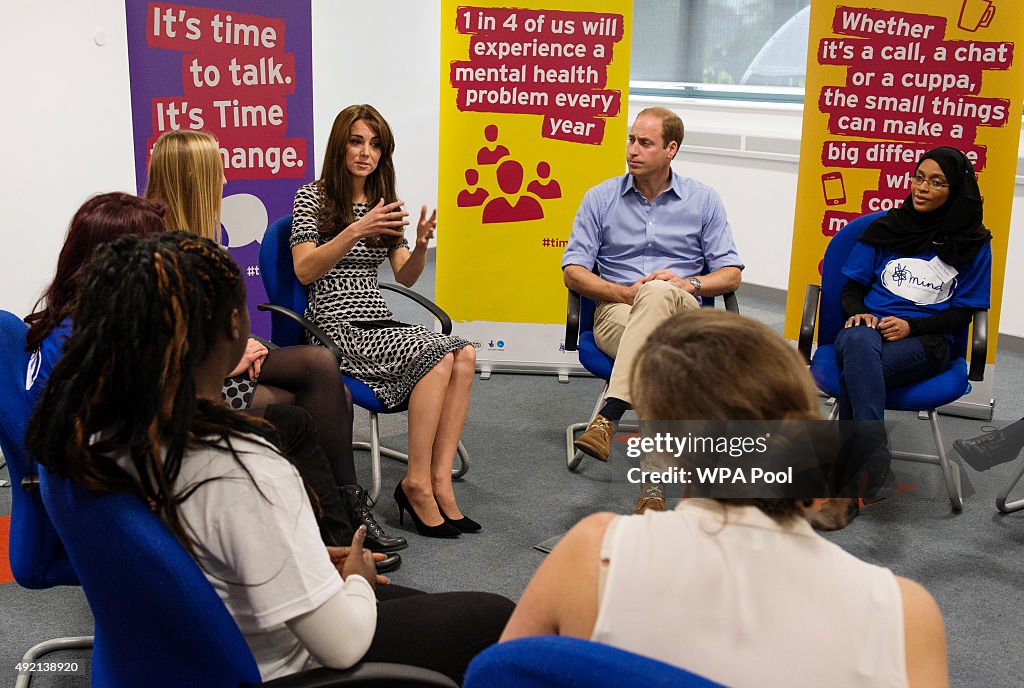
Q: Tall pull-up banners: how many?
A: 3